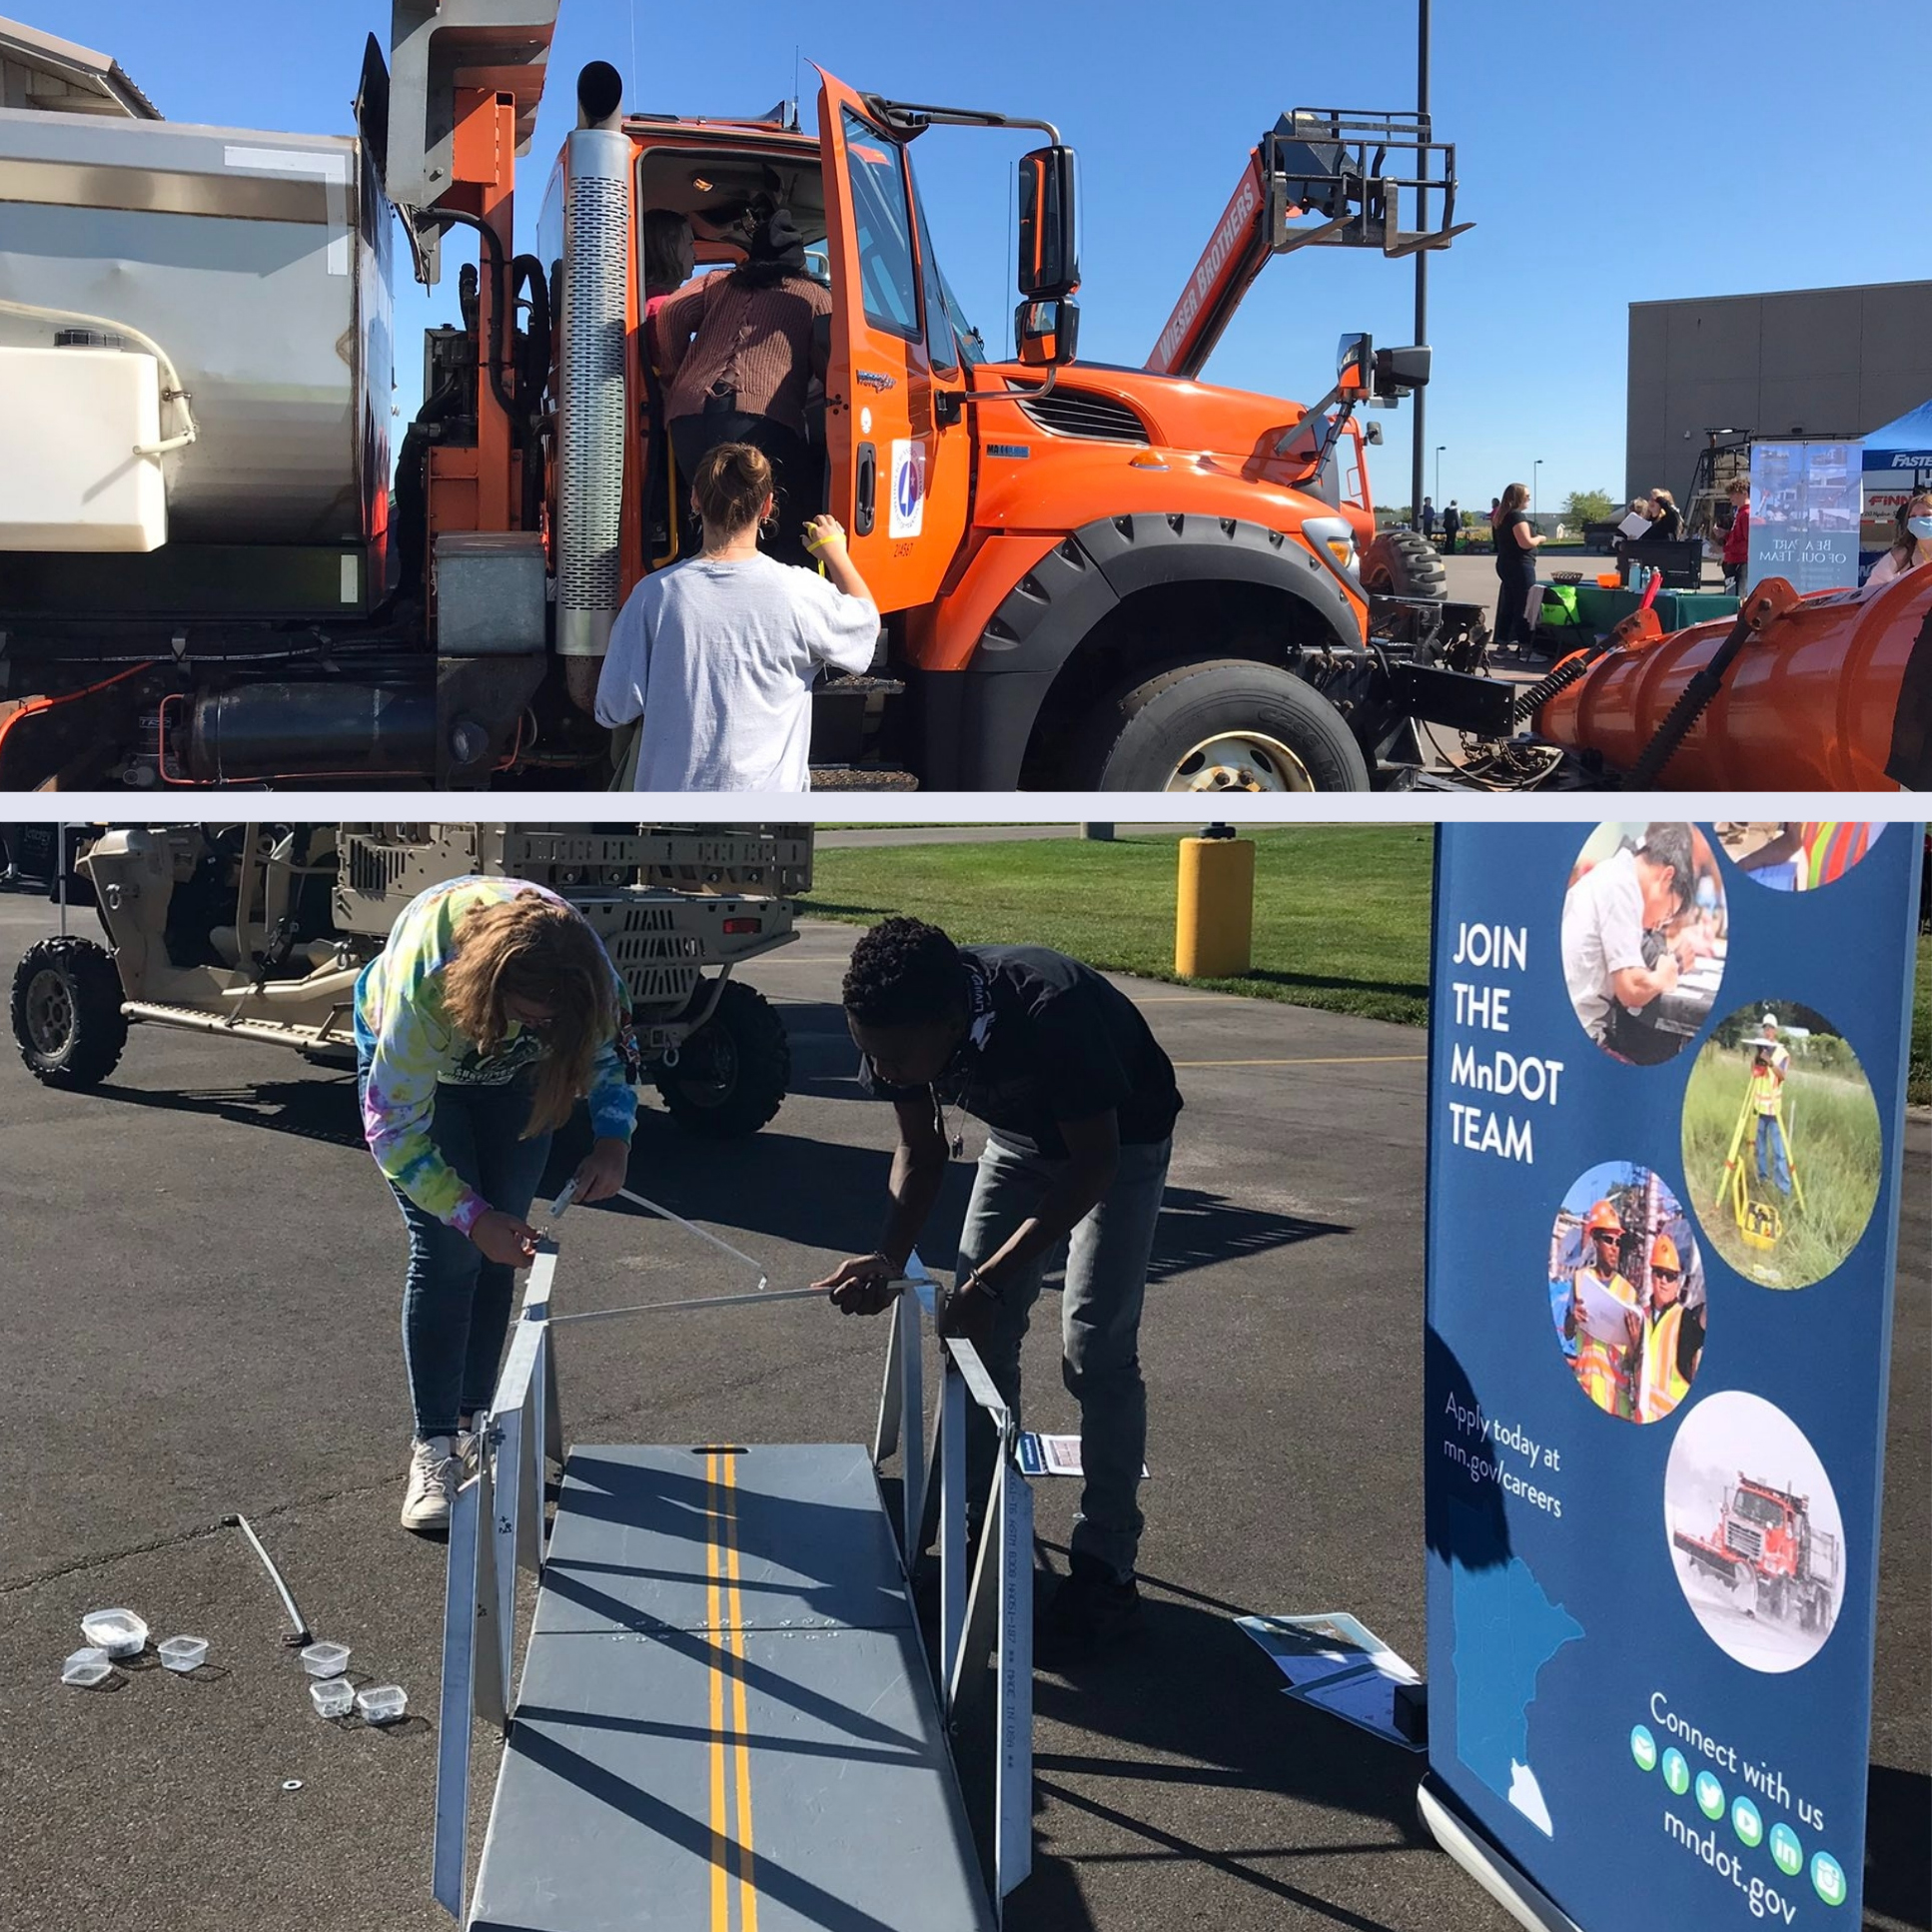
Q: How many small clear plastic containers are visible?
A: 6